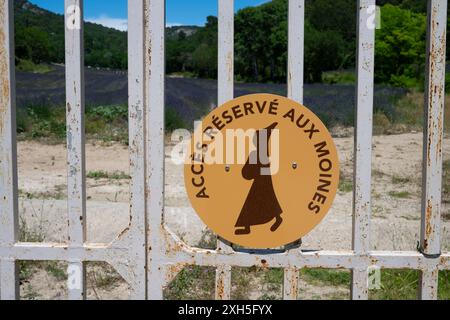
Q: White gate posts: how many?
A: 8